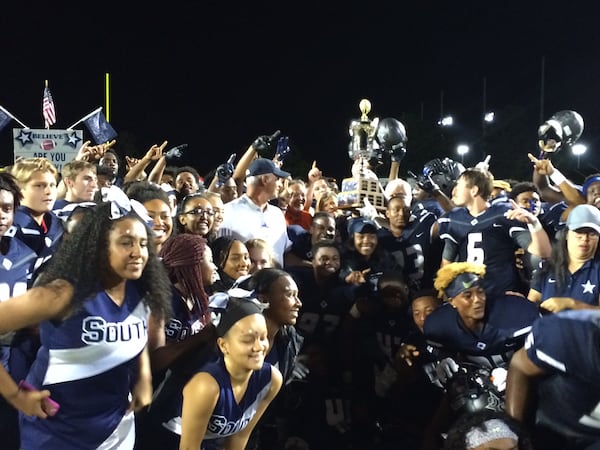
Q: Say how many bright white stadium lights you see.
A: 4